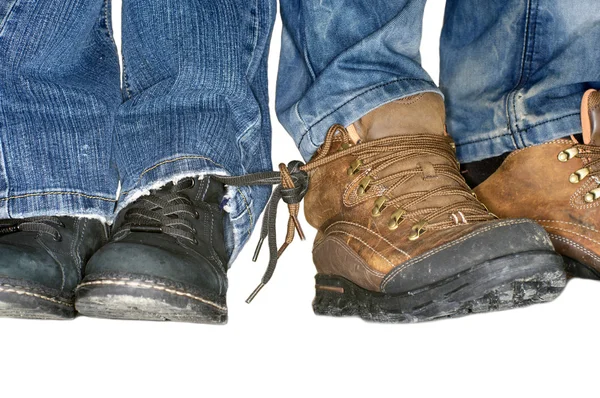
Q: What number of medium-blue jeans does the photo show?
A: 2